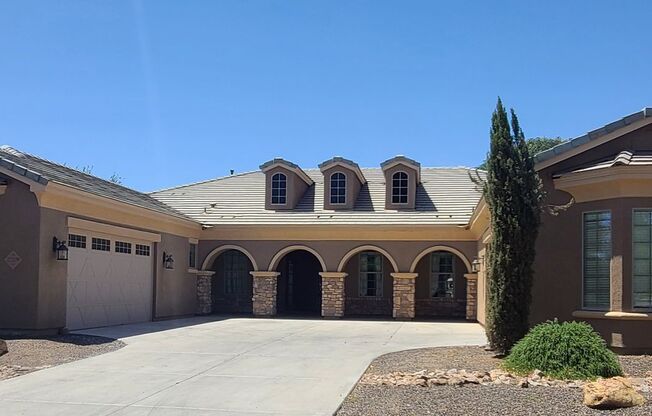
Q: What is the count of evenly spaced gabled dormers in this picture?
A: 3